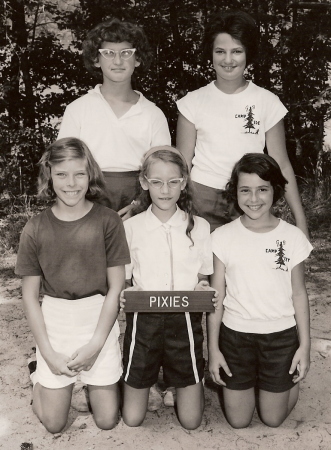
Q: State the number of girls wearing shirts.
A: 5